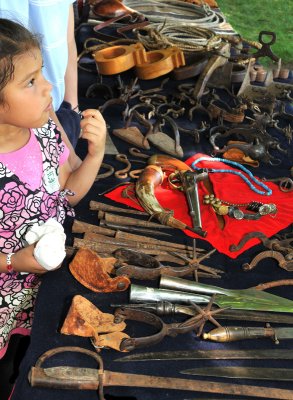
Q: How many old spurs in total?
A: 2